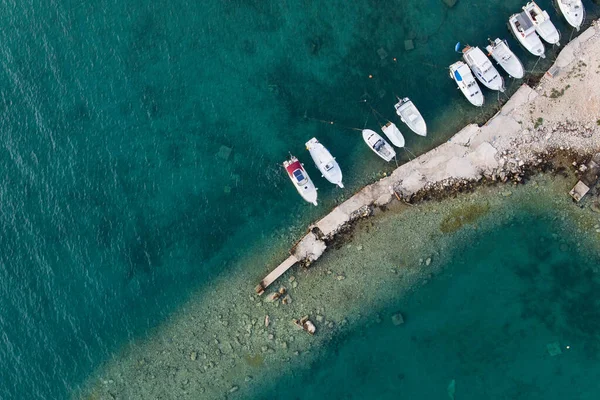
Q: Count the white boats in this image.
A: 11